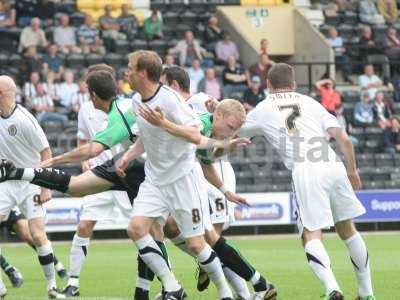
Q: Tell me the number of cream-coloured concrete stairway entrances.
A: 1